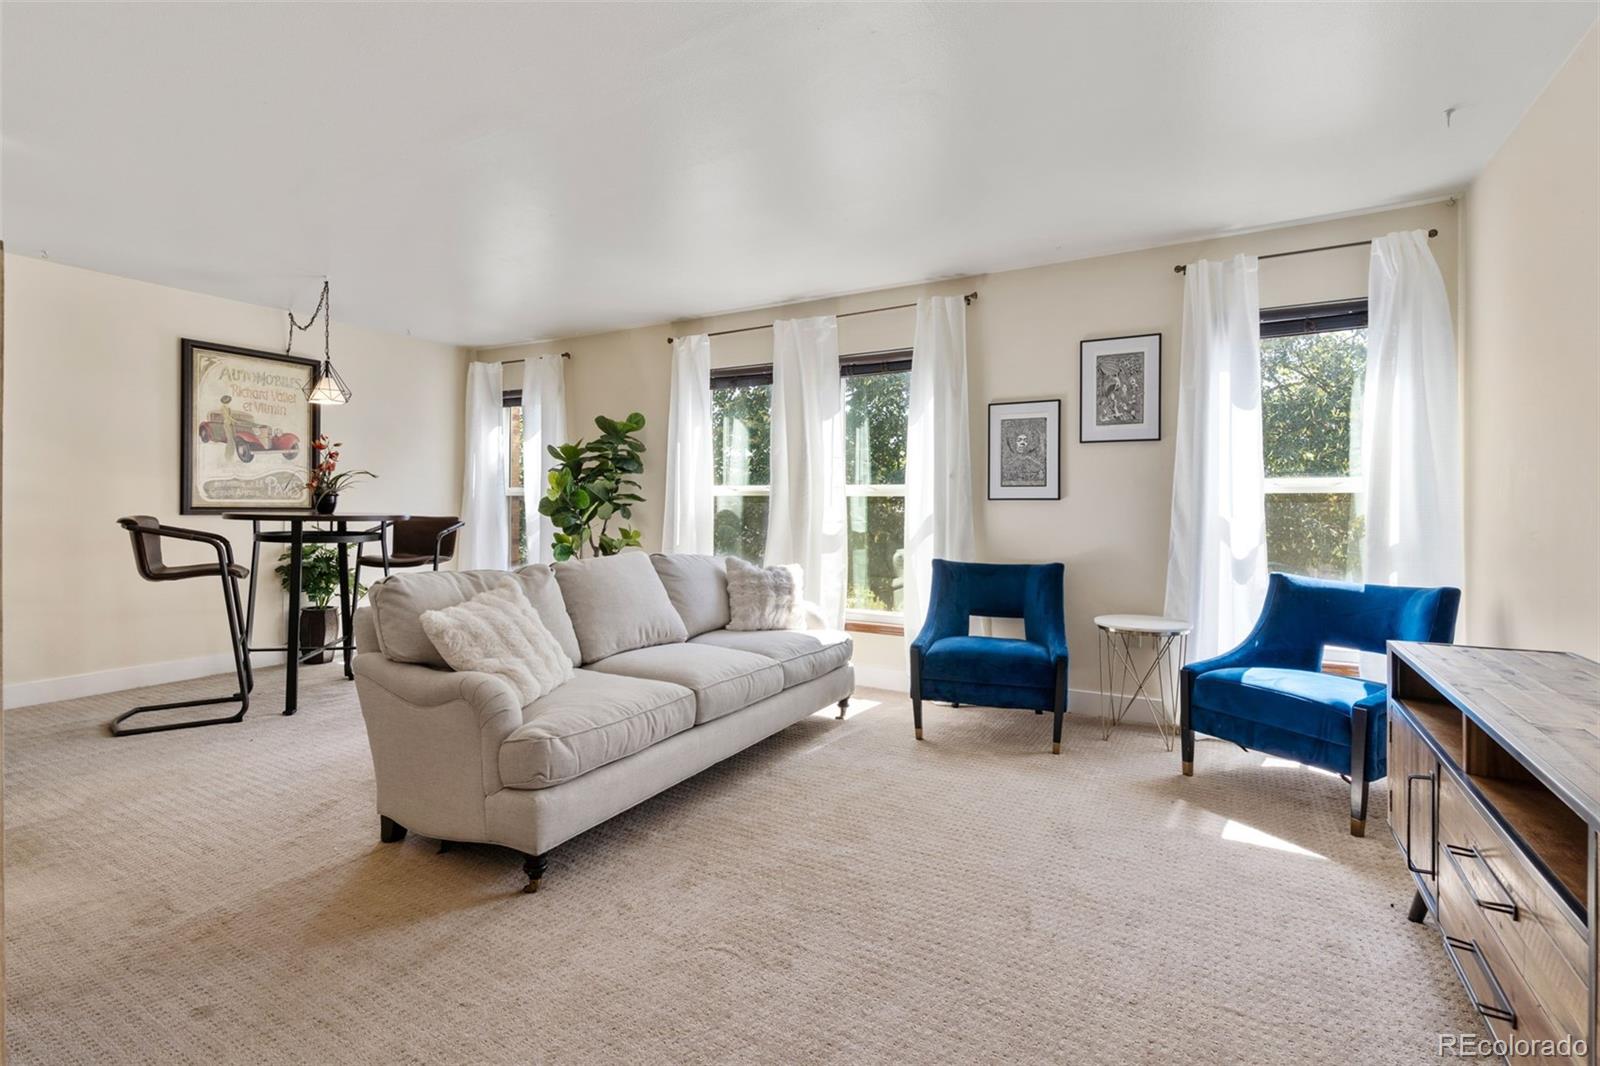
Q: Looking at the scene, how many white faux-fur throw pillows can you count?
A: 2